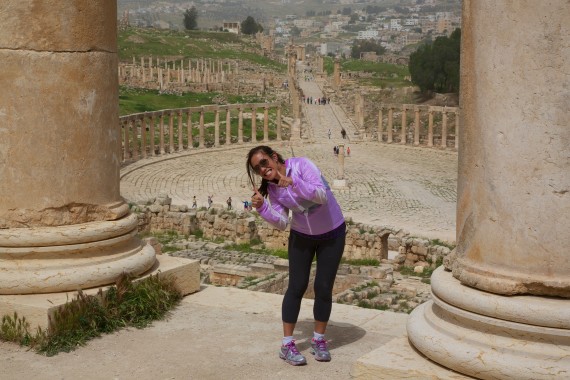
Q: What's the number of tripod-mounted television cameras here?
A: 0